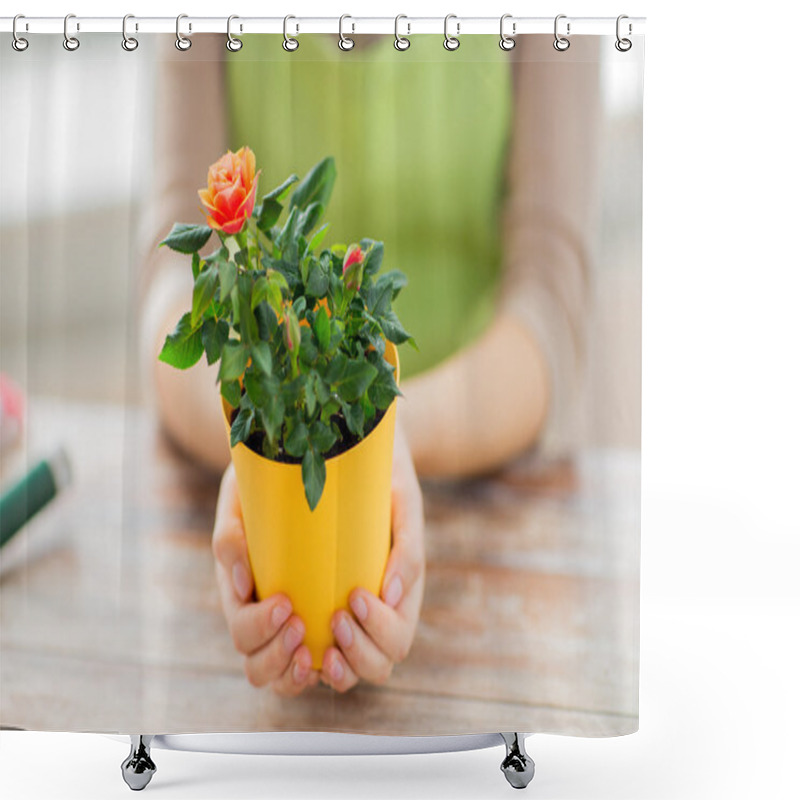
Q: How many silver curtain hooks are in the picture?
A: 12